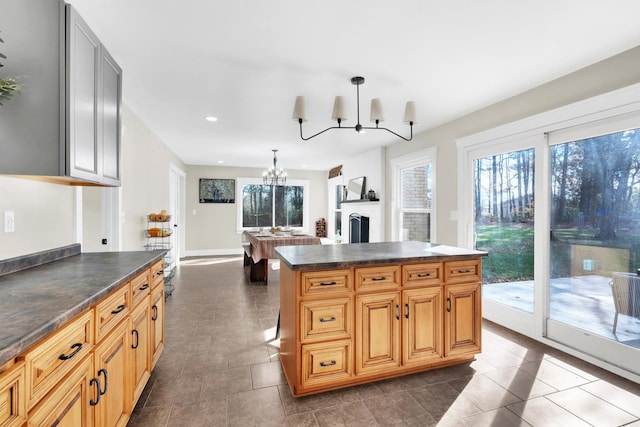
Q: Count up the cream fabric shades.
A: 4